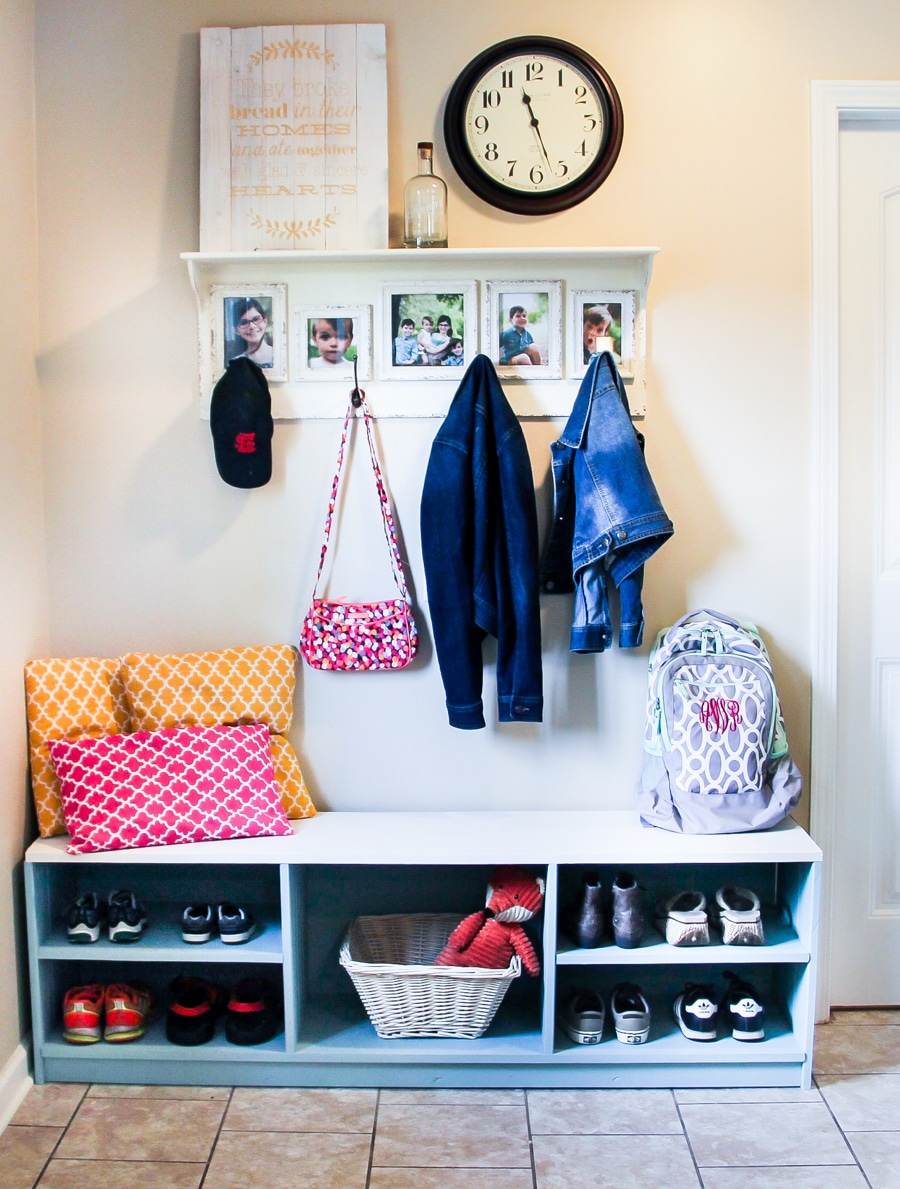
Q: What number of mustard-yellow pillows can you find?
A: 2